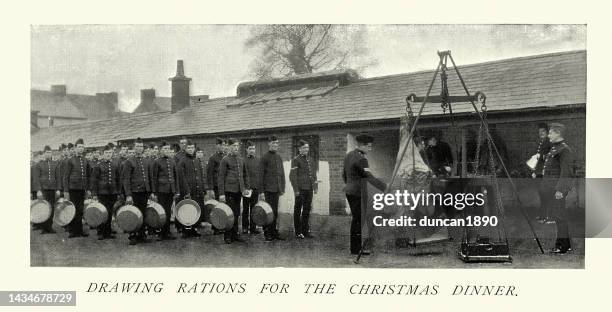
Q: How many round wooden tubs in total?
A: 9